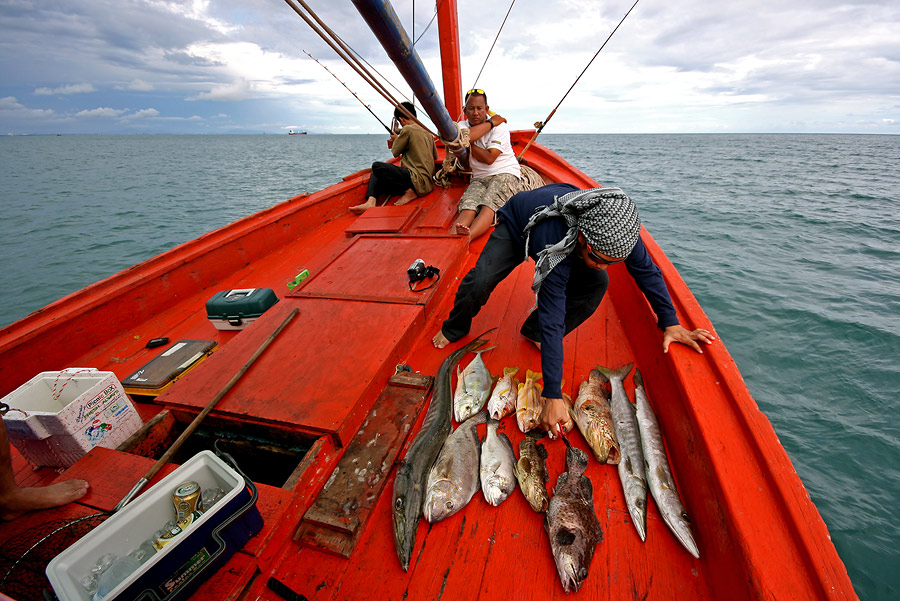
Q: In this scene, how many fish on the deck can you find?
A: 12